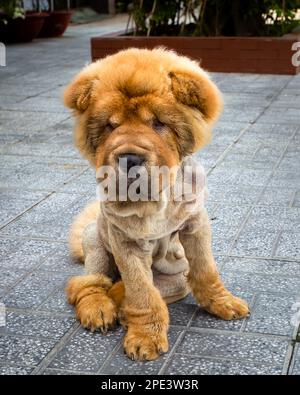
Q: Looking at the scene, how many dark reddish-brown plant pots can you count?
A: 2